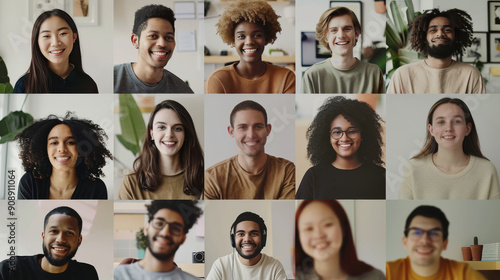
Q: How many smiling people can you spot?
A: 15